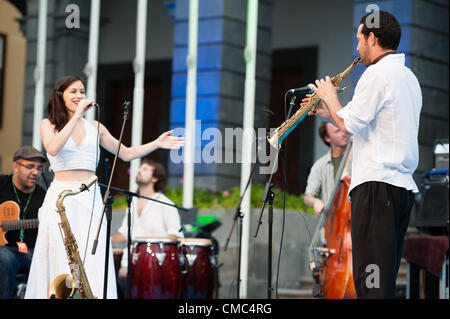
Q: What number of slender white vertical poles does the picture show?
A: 5